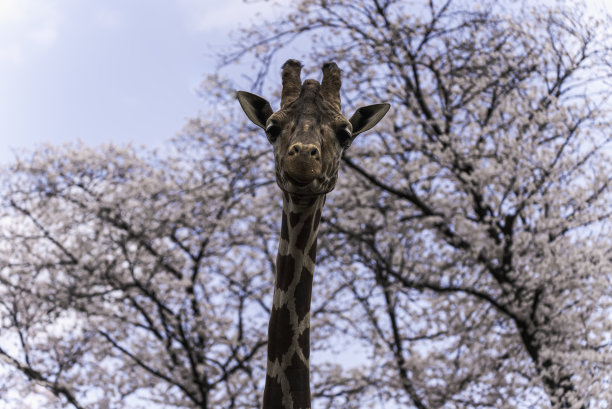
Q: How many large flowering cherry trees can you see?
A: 2